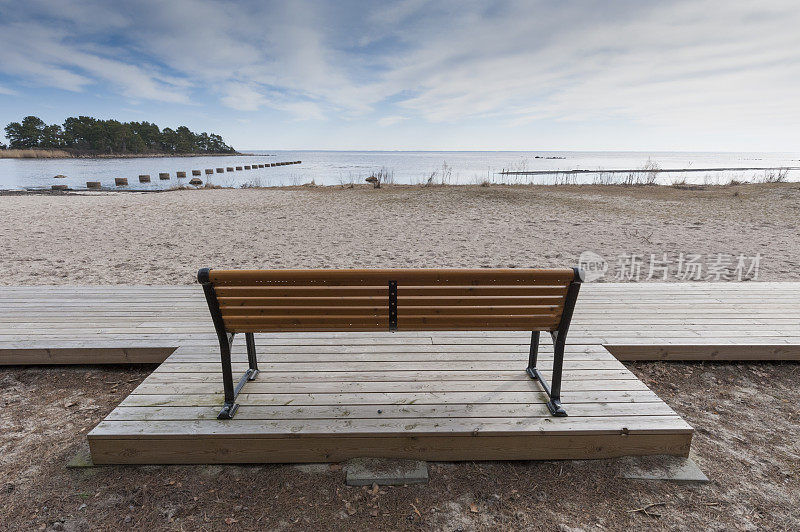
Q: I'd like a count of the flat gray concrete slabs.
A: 3